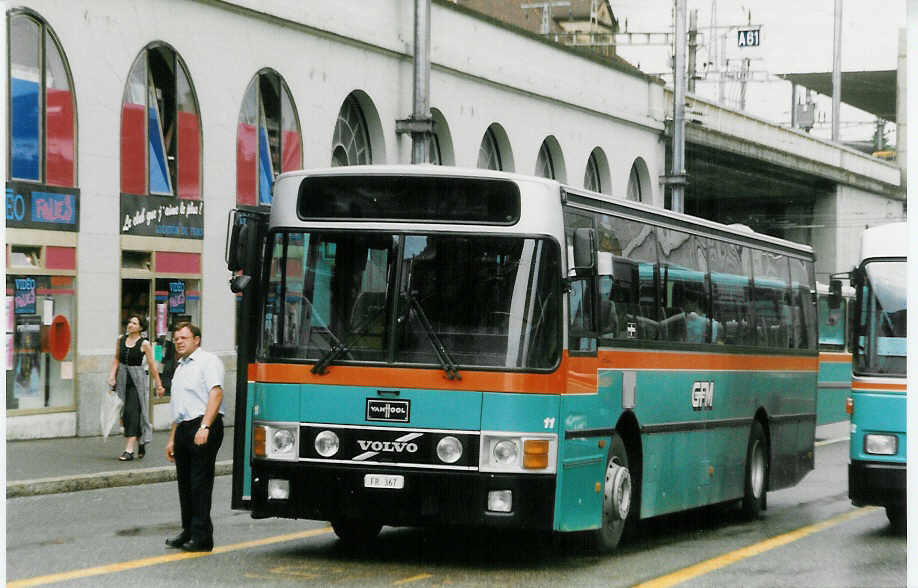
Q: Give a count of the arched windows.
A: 9